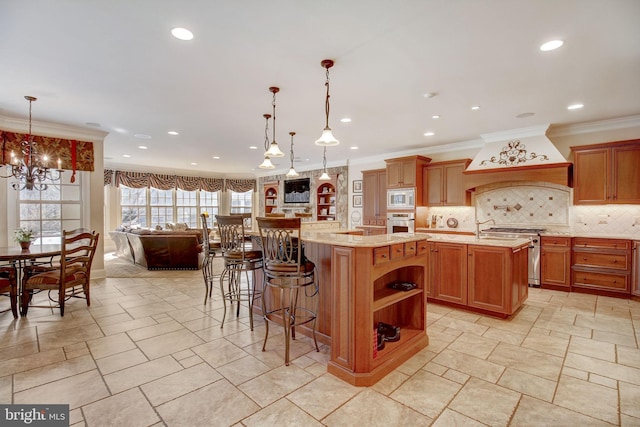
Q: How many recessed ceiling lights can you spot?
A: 14